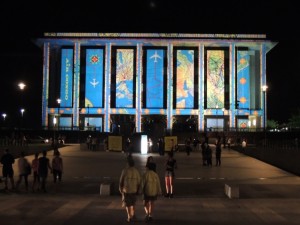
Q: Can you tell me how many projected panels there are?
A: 7